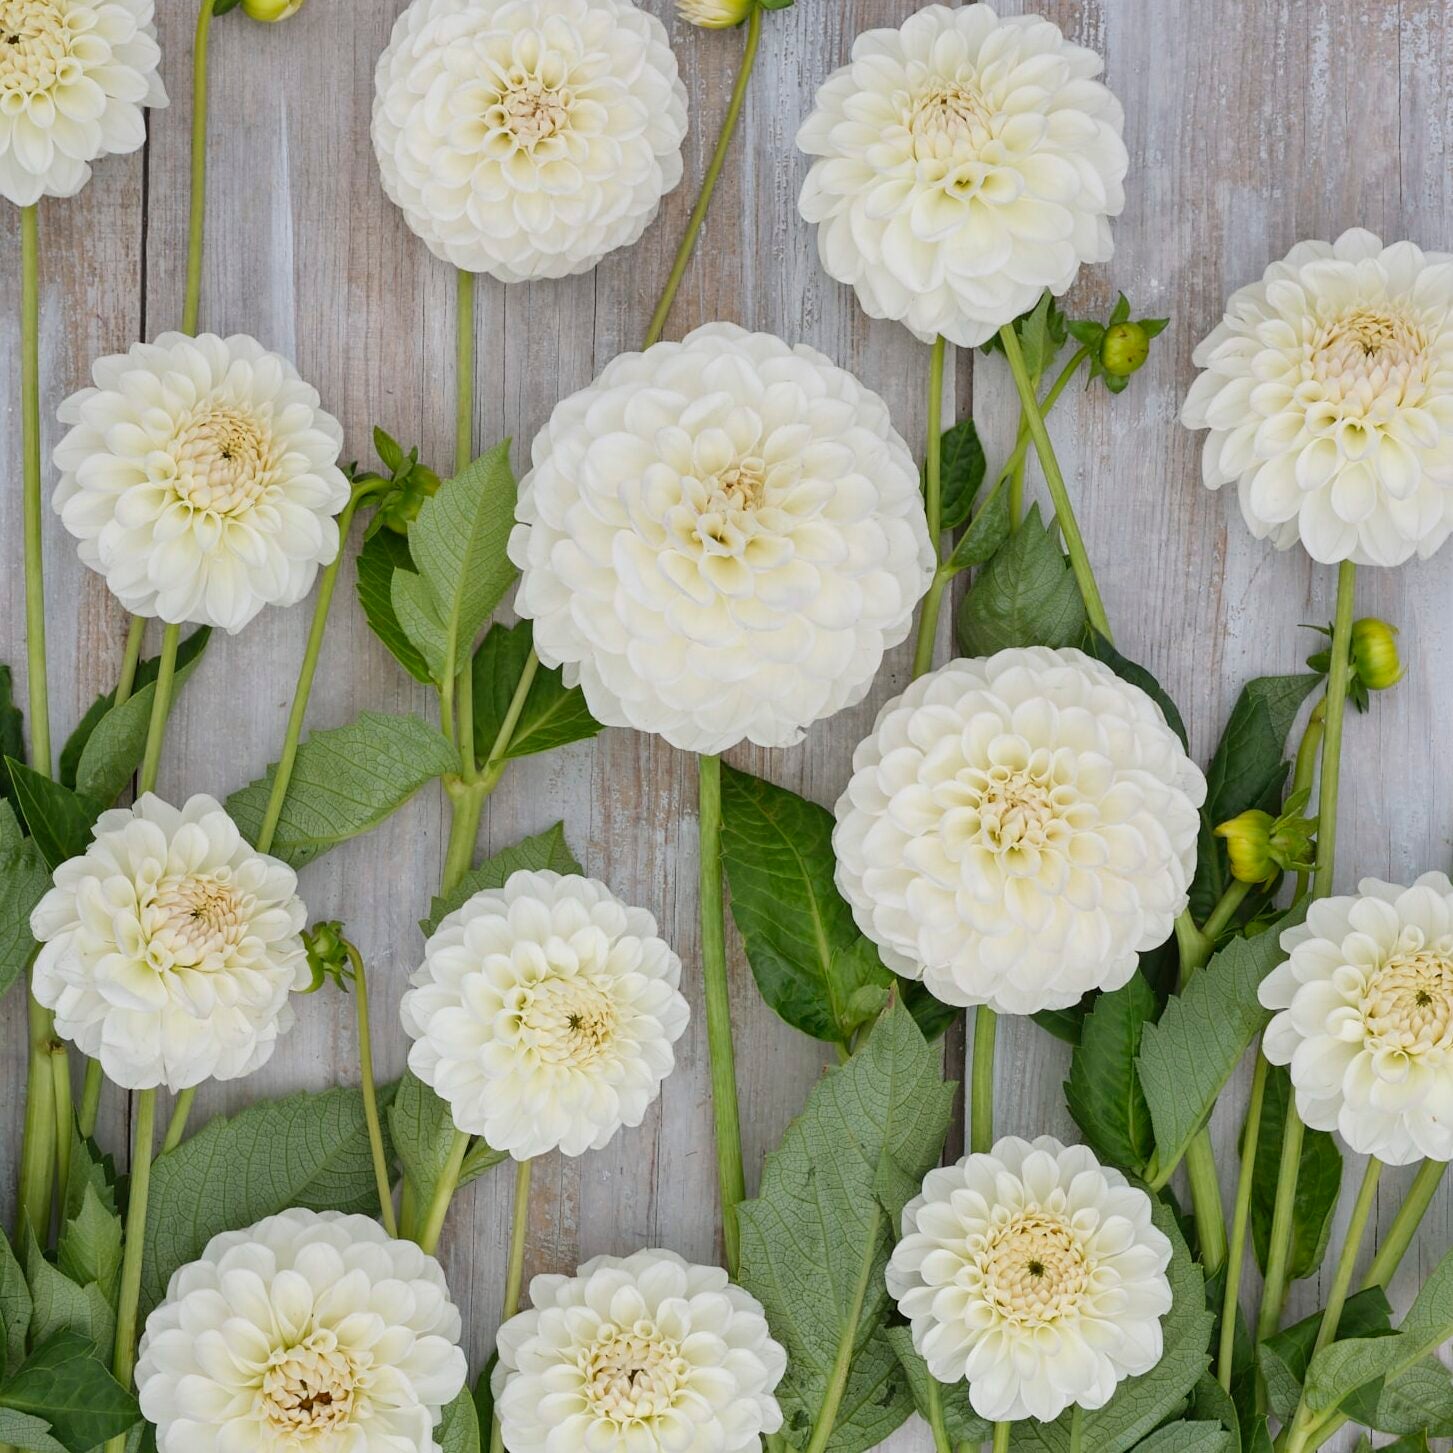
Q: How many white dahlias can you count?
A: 13